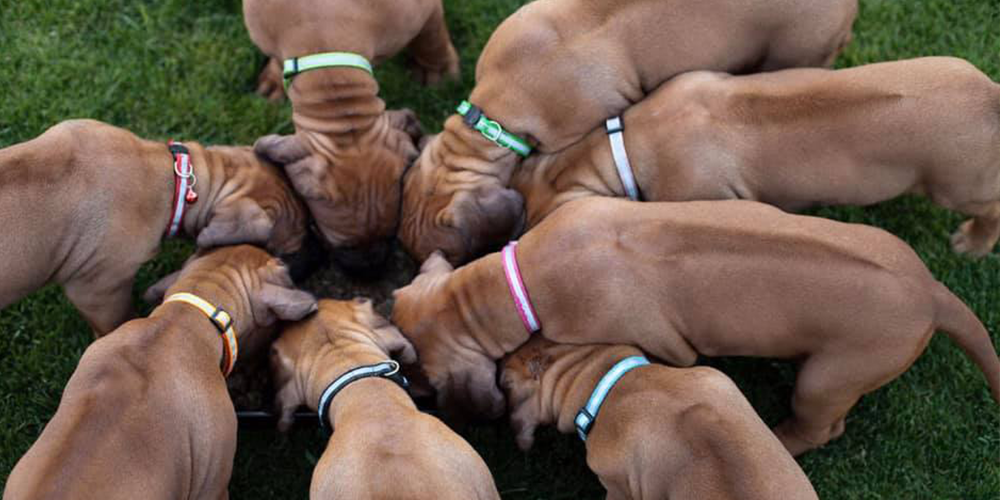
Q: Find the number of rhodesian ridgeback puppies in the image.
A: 8